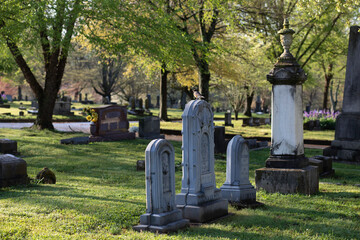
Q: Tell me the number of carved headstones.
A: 3